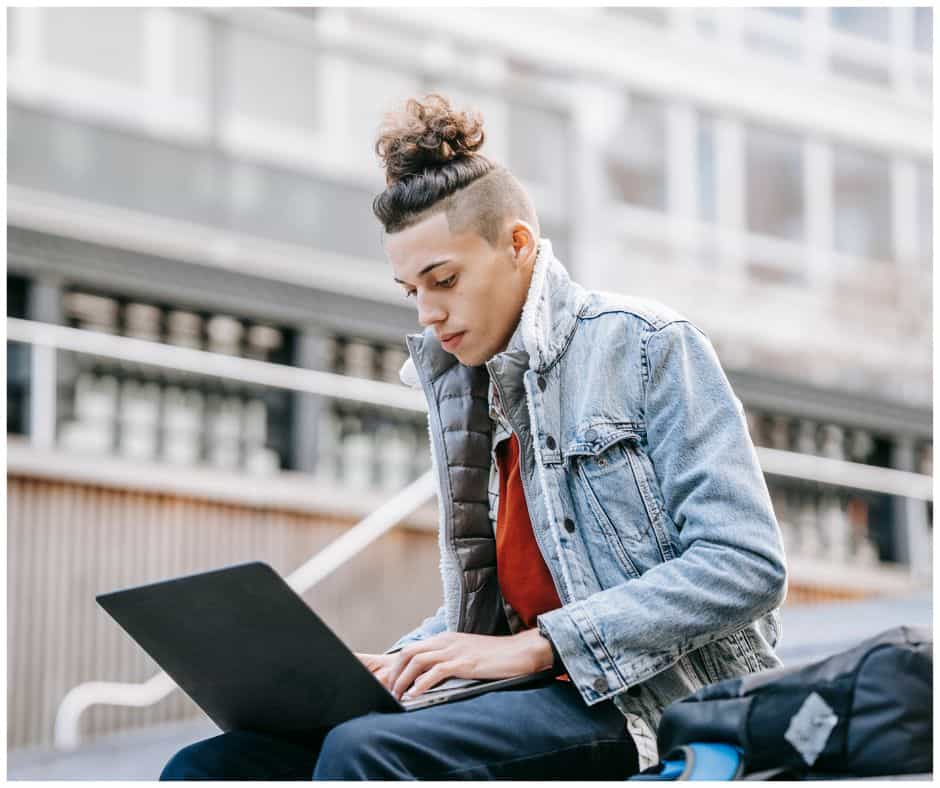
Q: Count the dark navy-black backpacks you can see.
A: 1